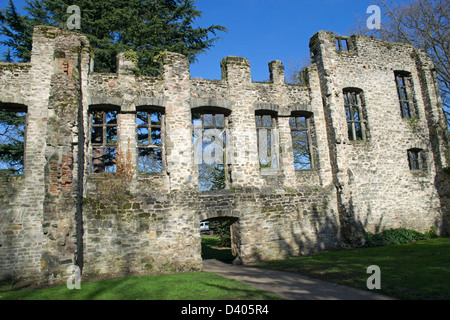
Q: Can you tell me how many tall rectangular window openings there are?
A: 8